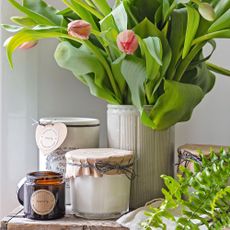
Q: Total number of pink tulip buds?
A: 3